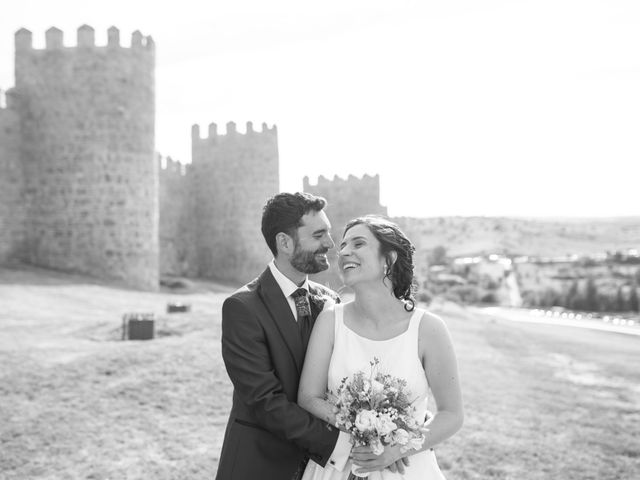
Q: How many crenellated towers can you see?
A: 3